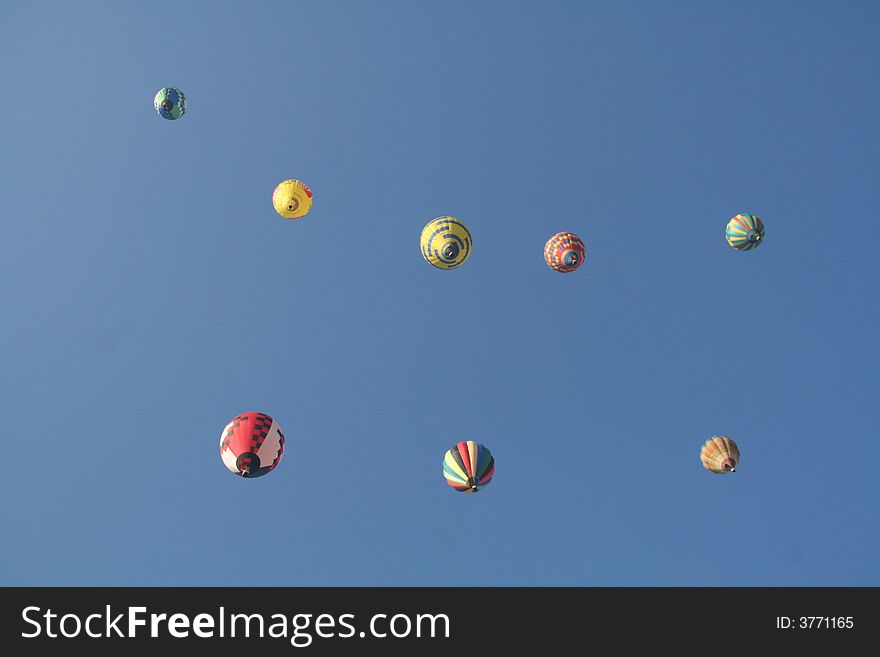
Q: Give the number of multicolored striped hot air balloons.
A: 2